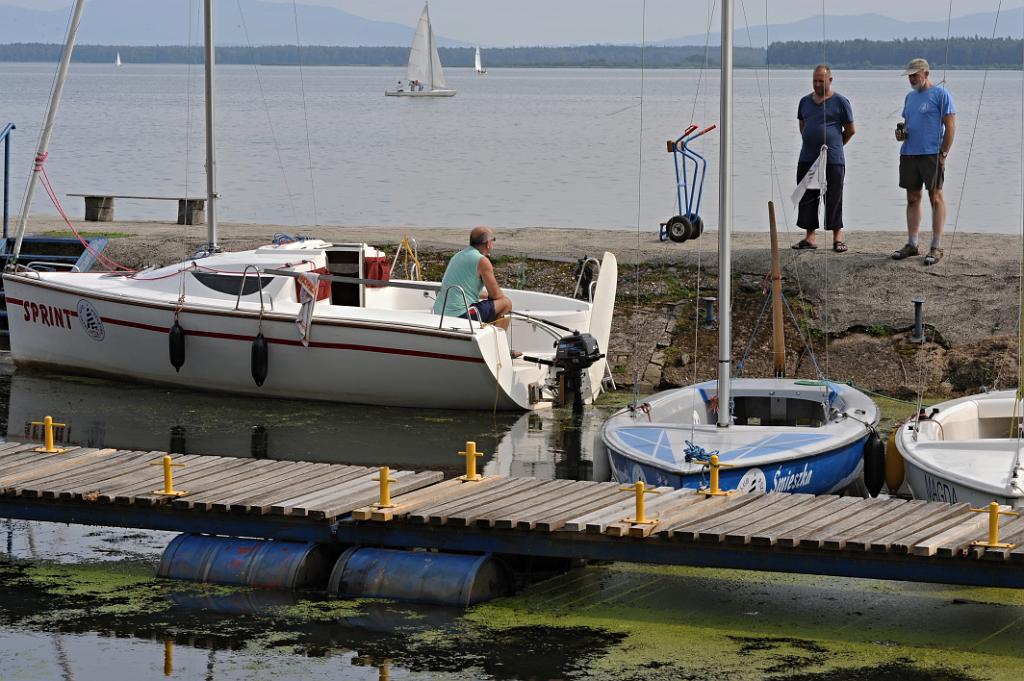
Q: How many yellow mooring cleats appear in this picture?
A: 7